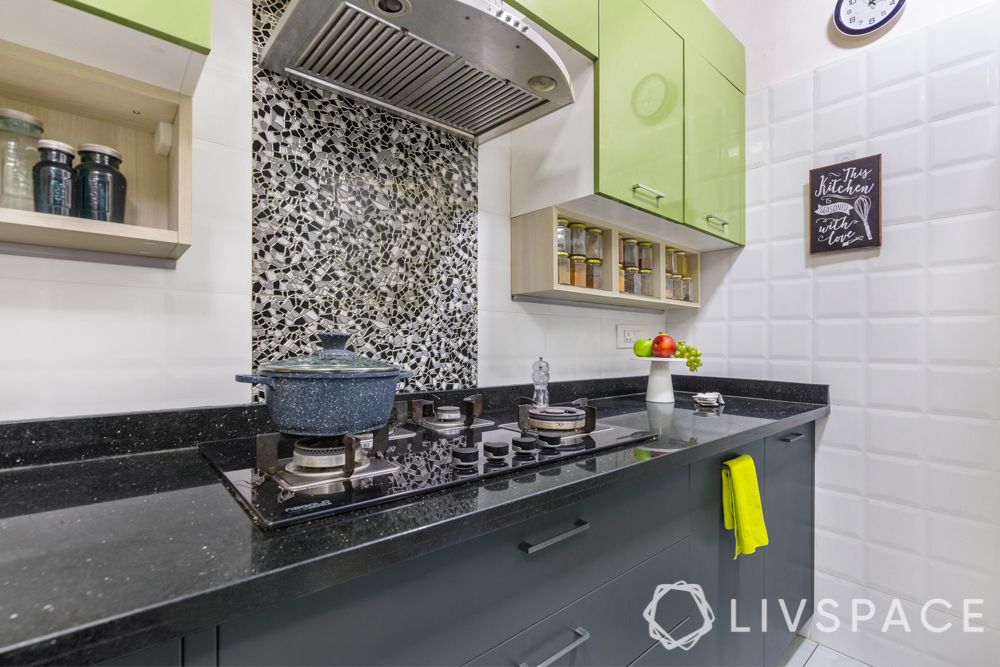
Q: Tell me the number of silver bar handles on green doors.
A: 2